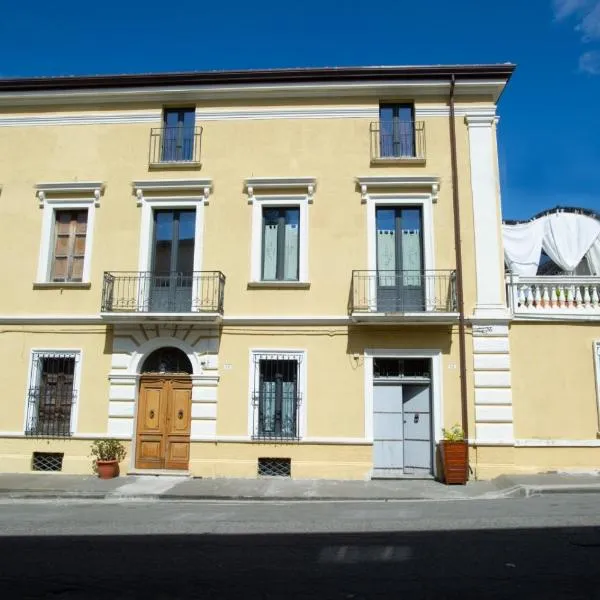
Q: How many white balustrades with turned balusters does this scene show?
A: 1